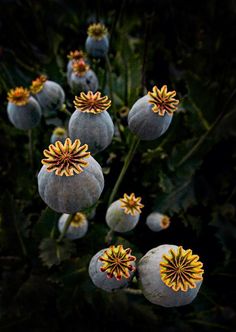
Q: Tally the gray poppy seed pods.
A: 14